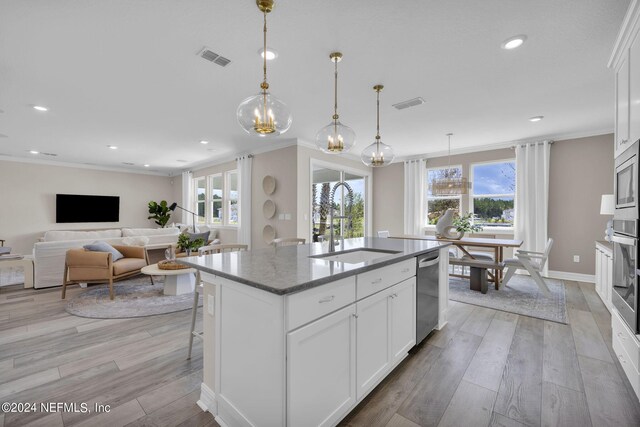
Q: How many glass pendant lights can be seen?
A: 3